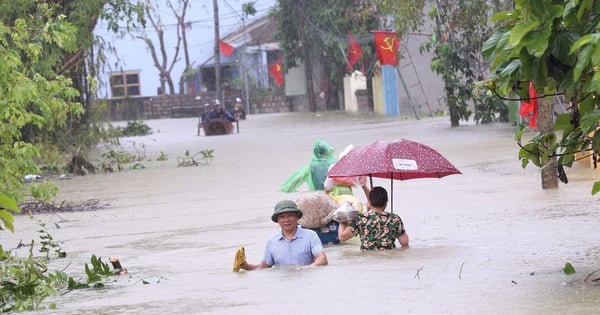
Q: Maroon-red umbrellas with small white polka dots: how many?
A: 1